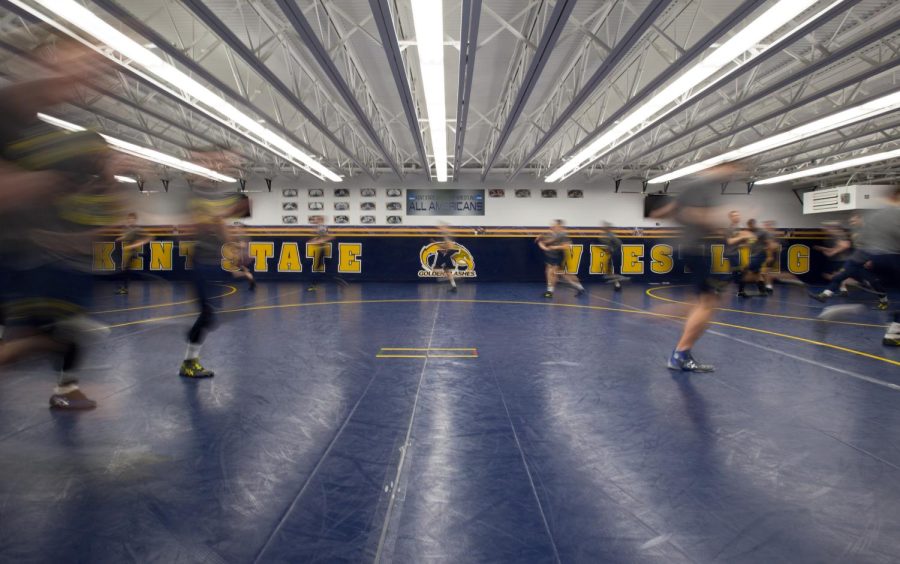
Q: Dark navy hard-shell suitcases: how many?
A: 0